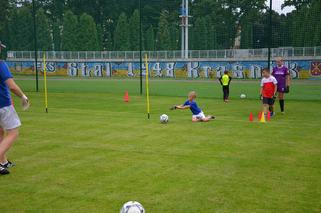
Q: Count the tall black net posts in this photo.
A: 3